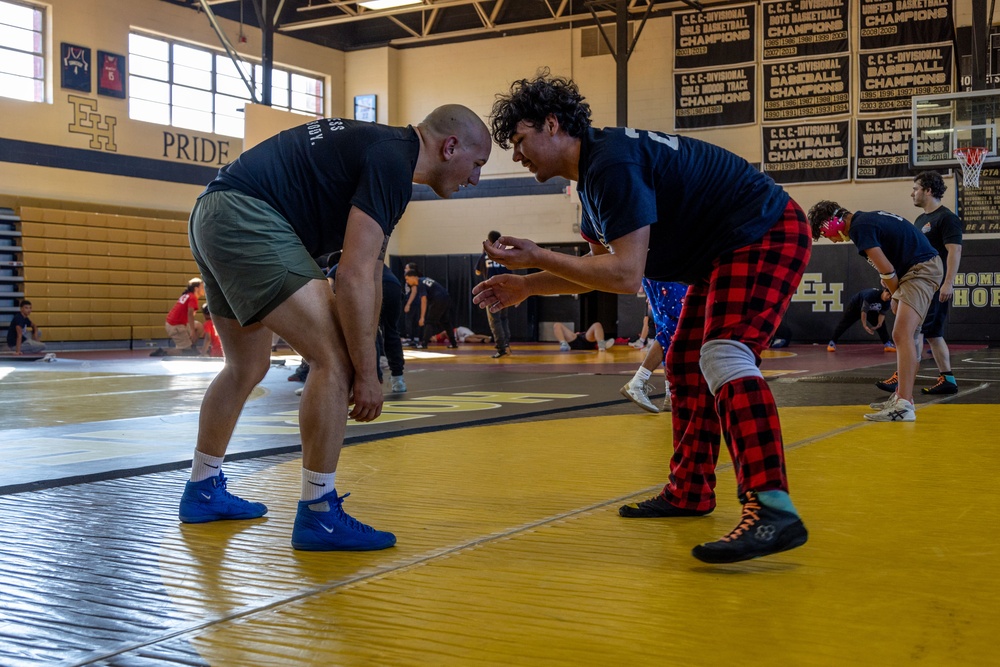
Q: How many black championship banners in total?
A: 8